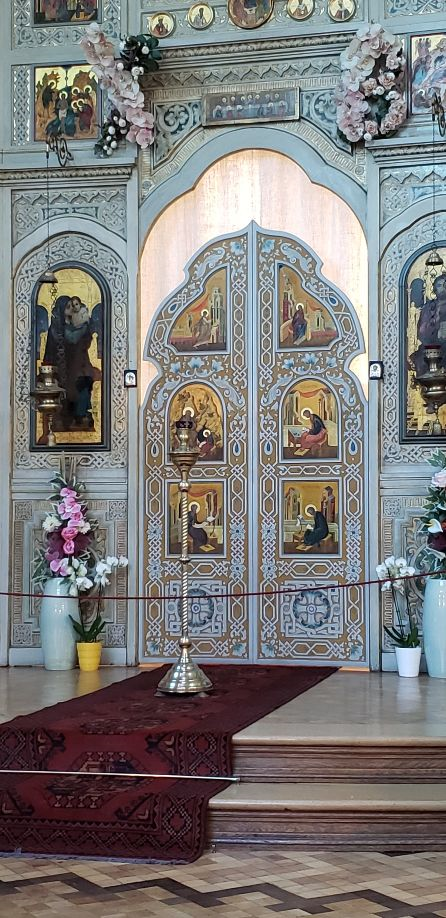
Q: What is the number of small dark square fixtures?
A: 2